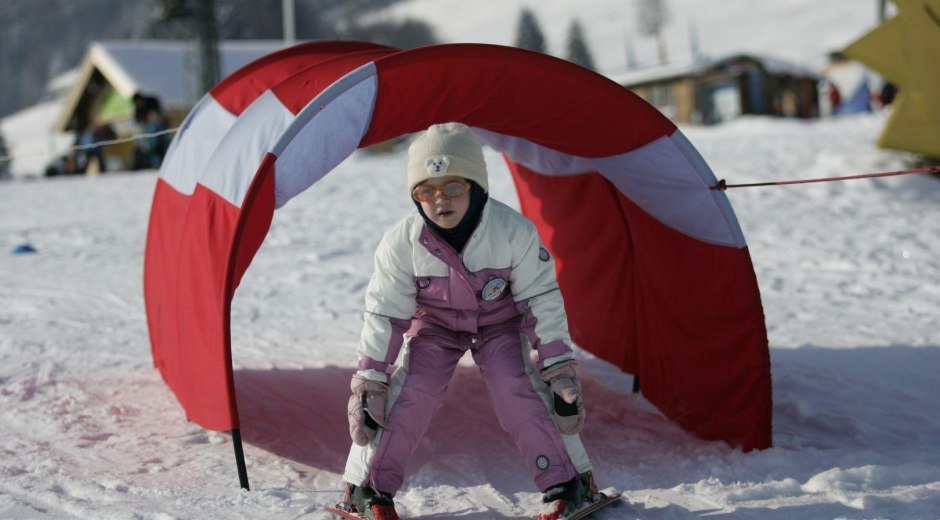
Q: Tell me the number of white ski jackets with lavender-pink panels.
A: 1